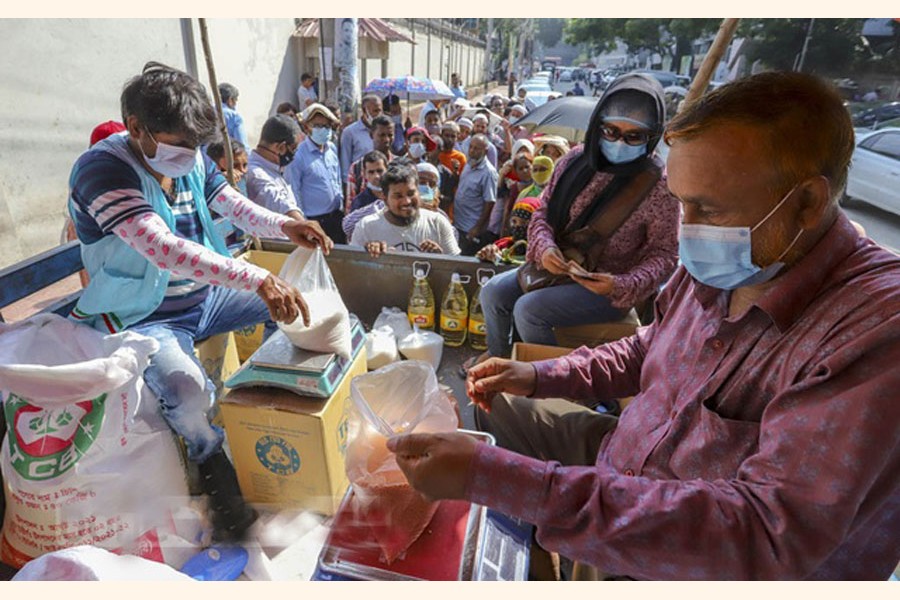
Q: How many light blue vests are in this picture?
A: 1